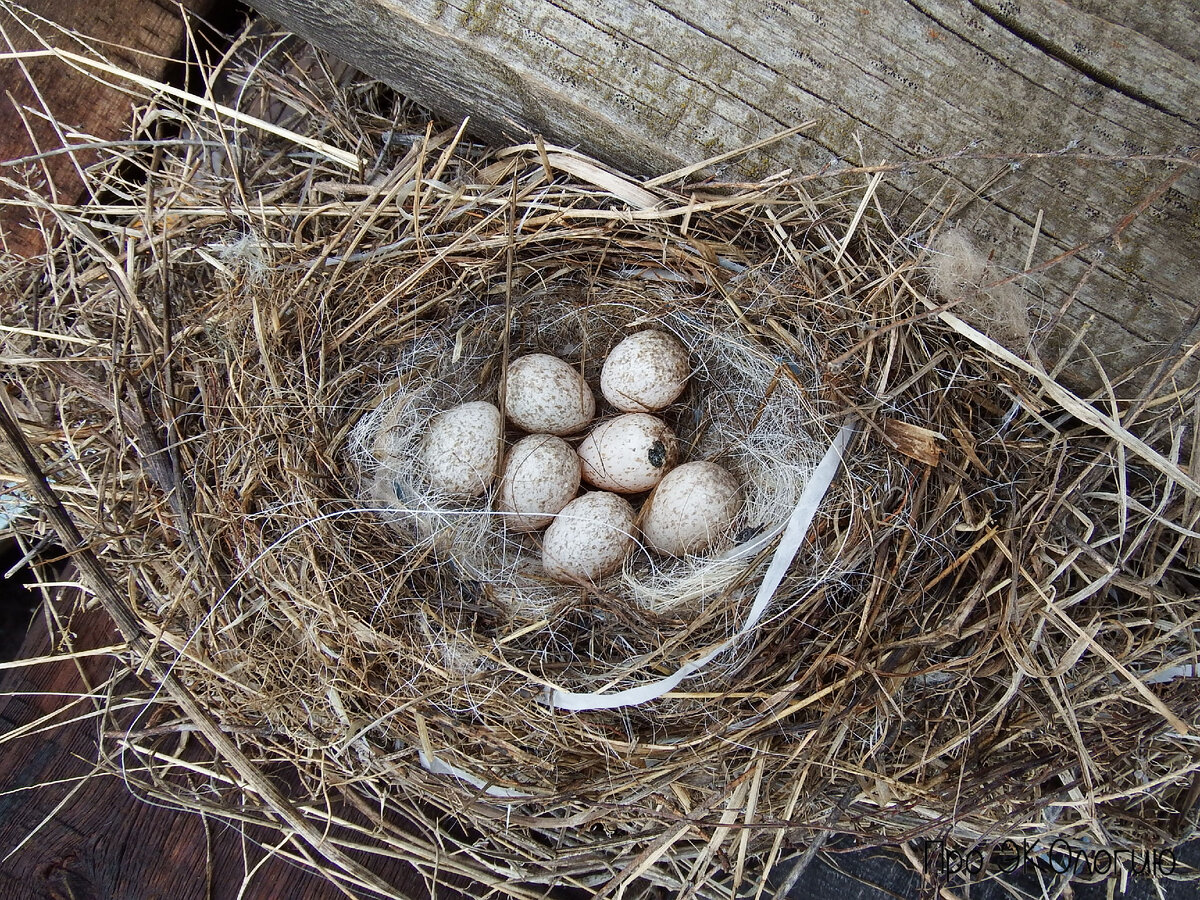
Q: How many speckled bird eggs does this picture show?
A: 7